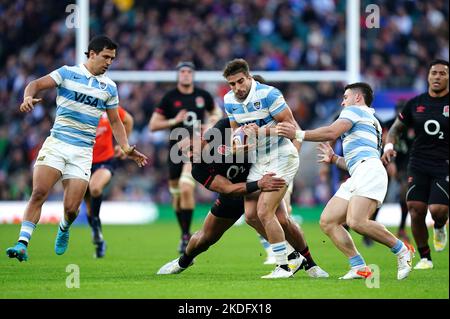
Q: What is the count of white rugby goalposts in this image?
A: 2